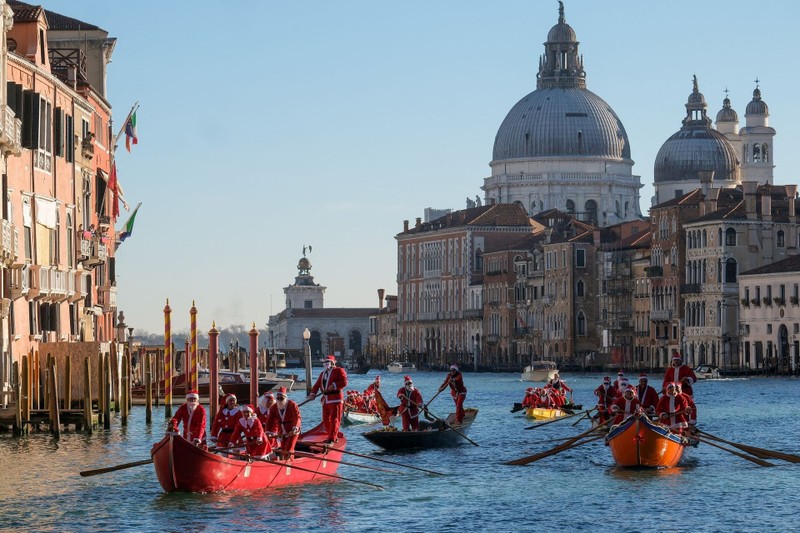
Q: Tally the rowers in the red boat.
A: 6